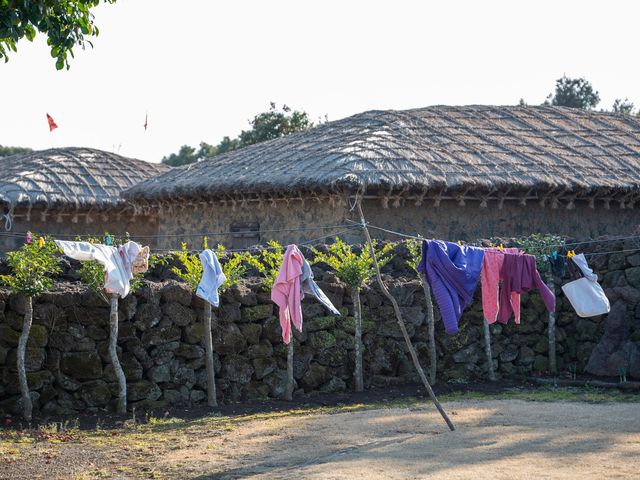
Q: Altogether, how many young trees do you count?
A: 8